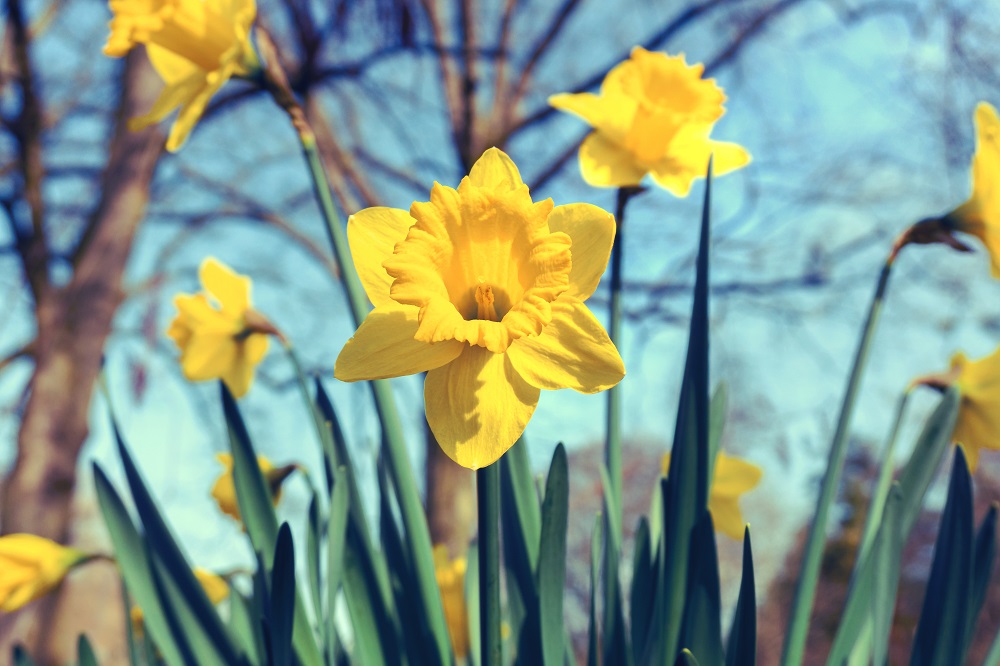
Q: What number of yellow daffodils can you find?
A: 11